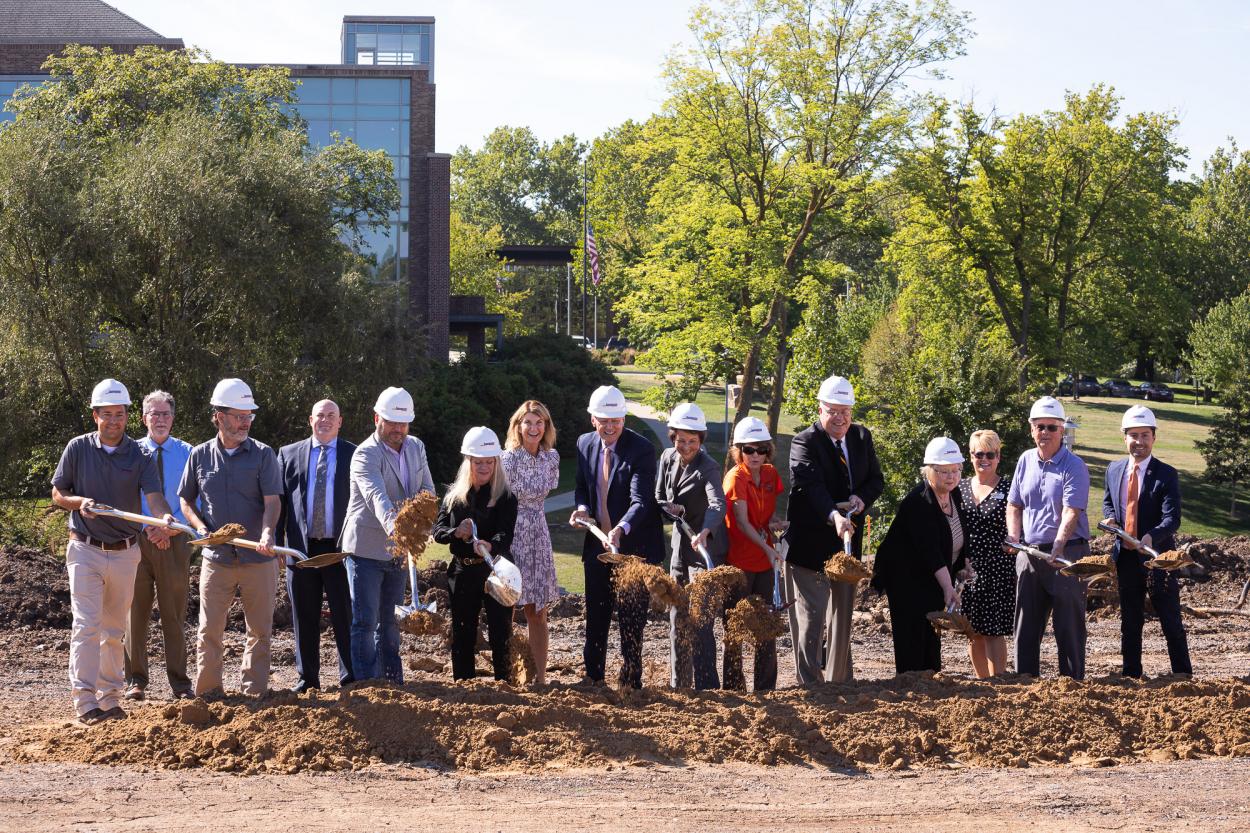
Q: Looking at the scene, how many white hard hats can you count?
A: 11